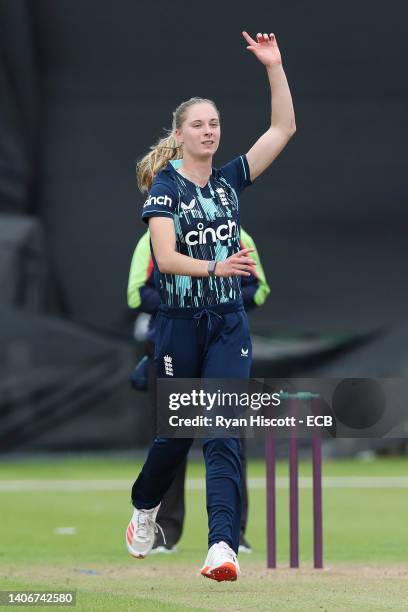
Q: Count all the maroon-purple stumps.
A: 3